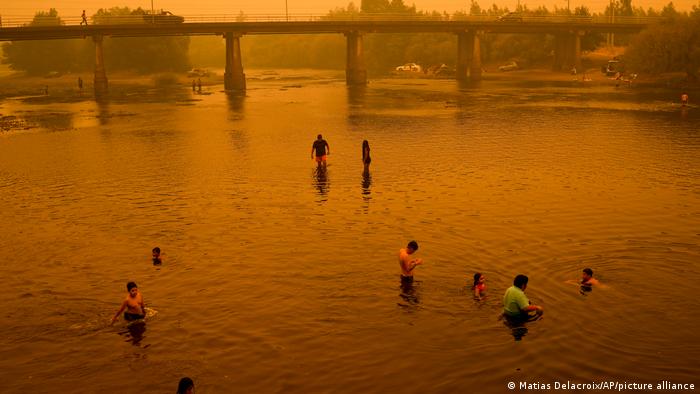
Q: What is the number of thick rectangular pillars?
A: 5